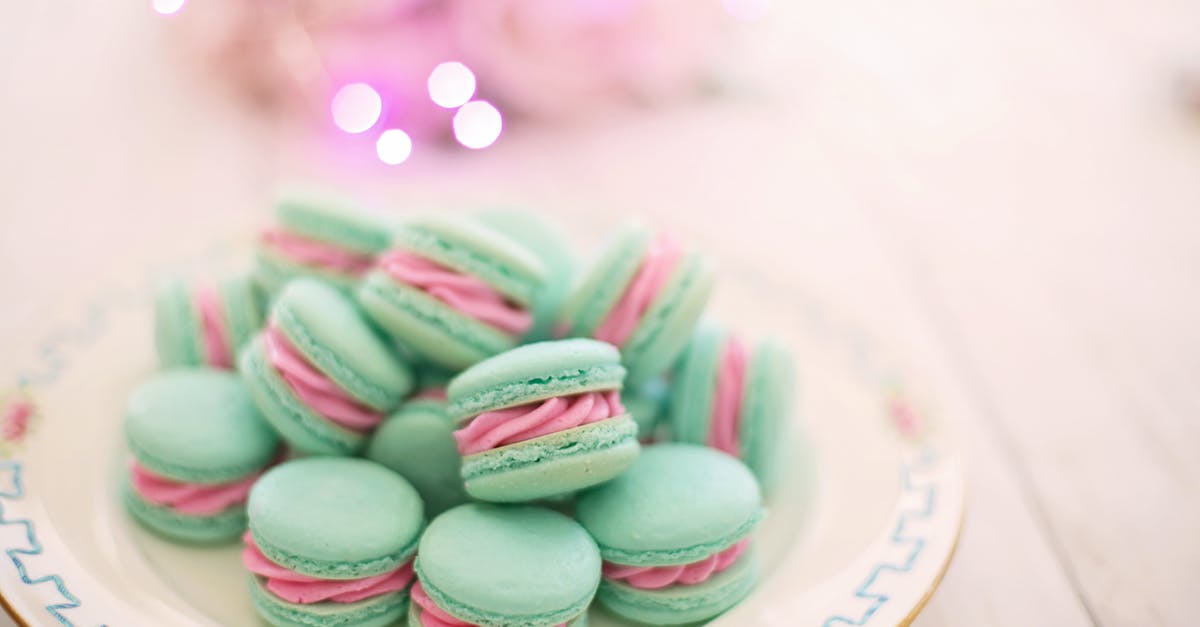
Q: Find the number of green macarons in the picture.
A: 13